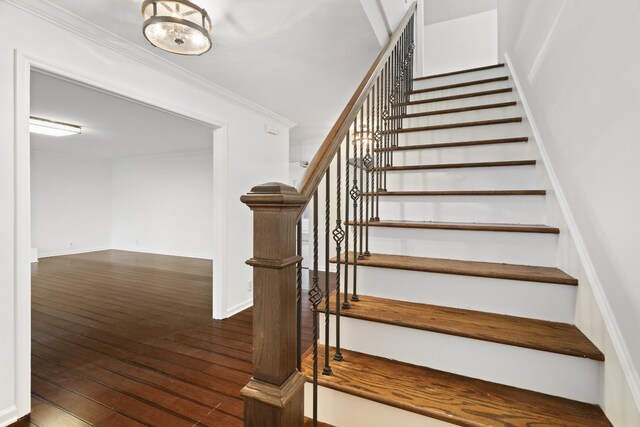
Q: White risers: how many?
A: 12